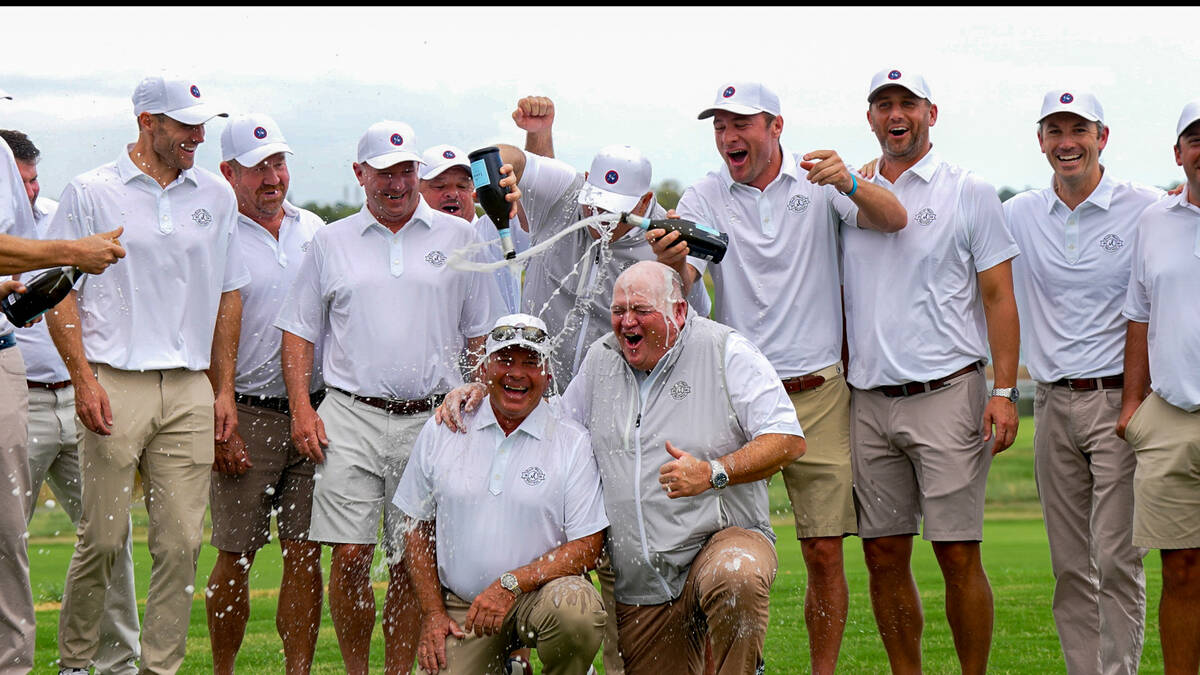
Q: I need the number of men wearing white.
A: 13